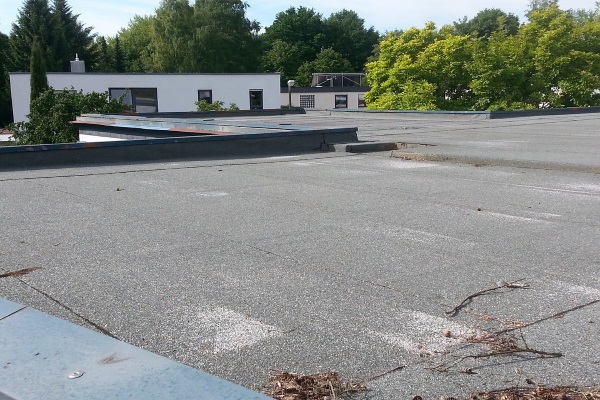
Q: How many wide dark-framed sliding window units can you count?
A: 1